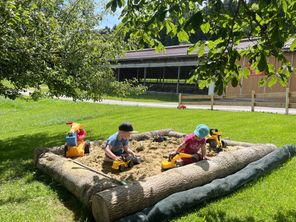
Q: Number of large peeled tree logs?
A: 4